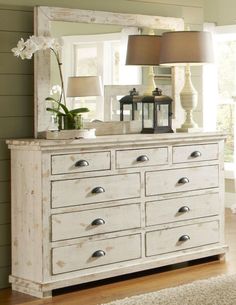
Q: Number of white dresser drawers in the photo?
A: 9